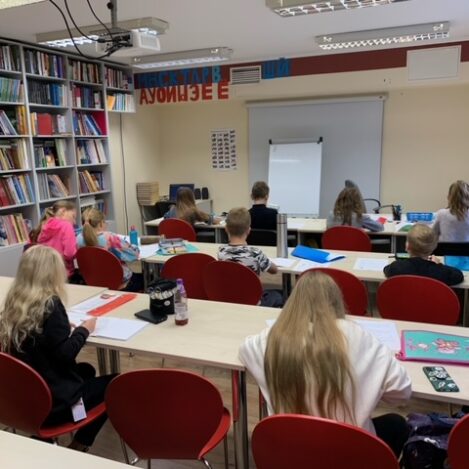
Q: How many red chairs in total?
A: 11